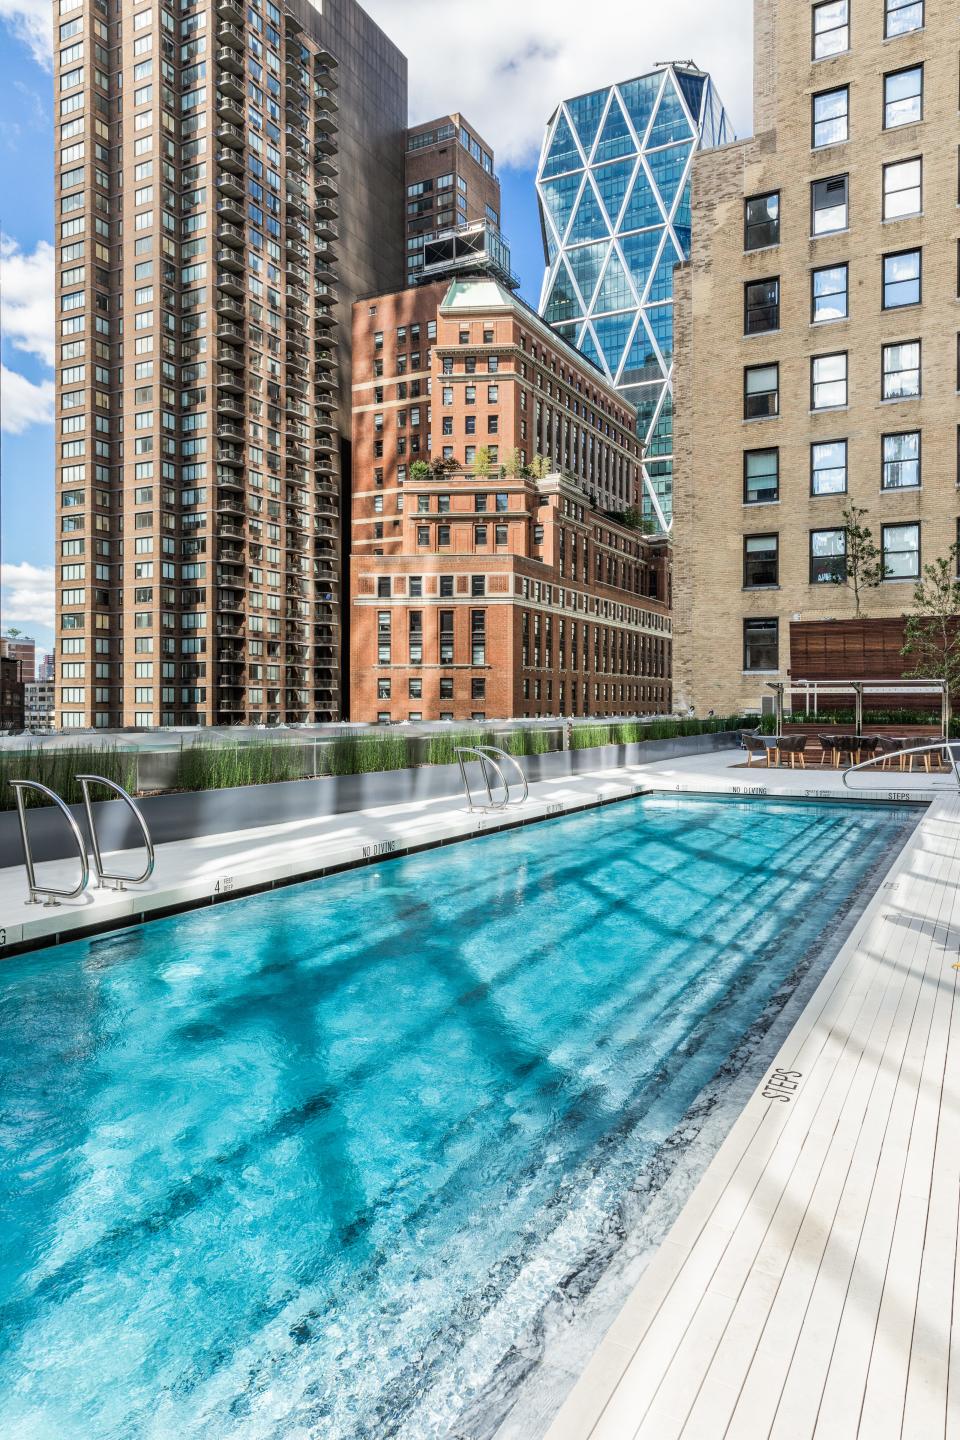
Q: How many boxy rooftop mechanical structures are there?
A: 1